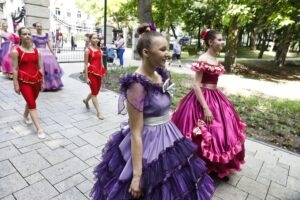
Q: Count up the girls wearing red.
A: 2